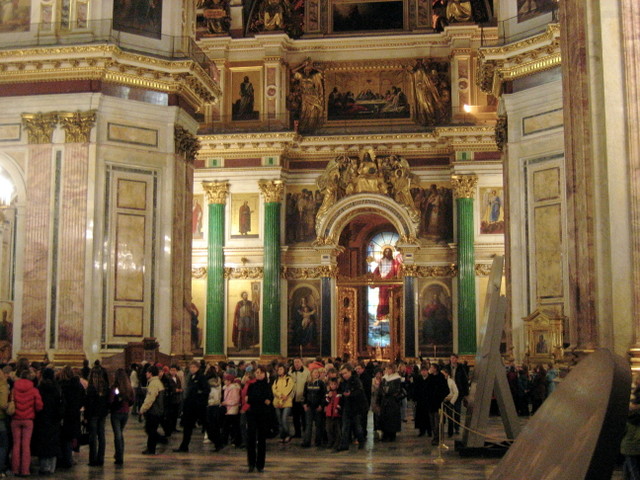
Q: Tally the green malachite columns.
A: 3